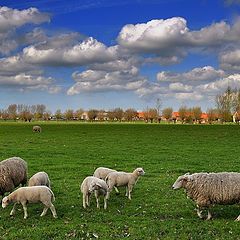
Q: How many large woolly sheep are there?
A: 2